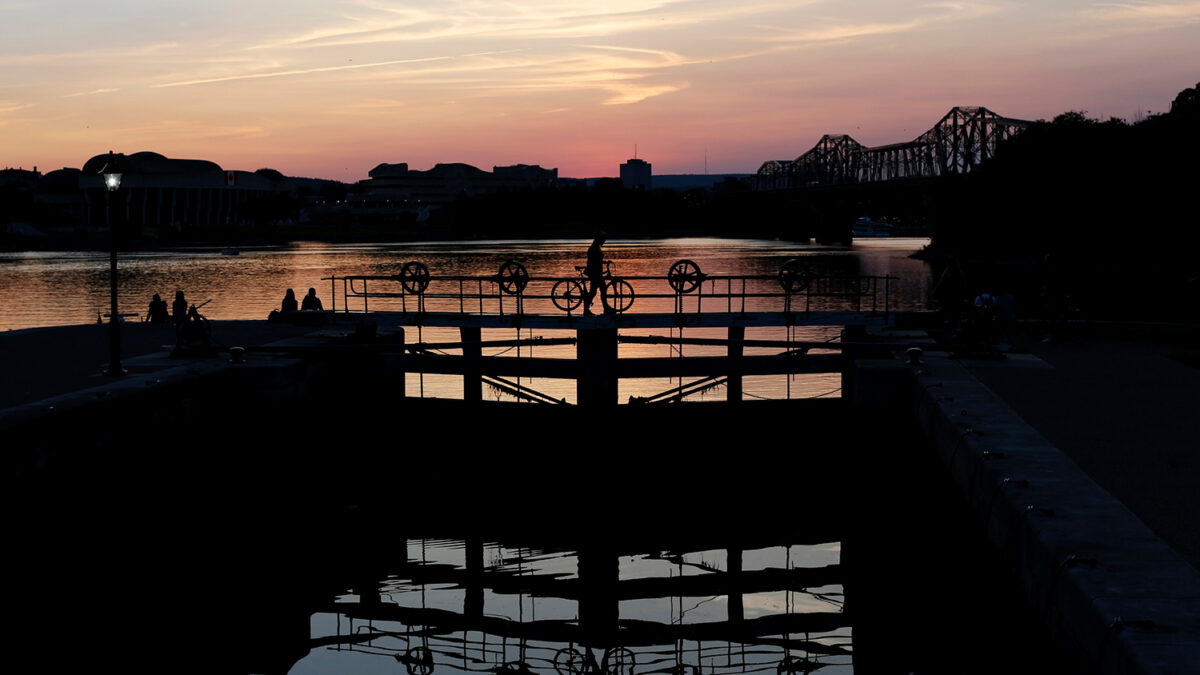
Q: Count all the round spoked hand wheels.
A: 4